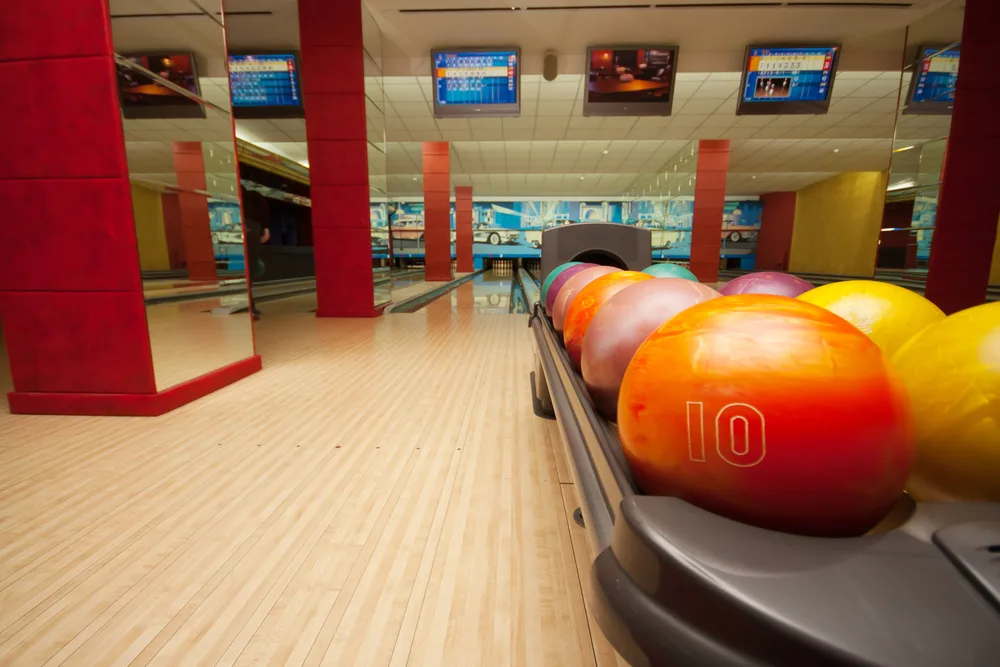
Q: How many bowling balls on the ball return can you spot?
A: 10